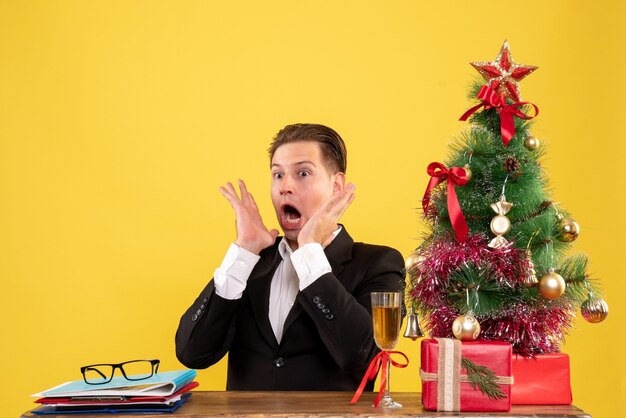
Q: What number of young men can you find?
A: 1